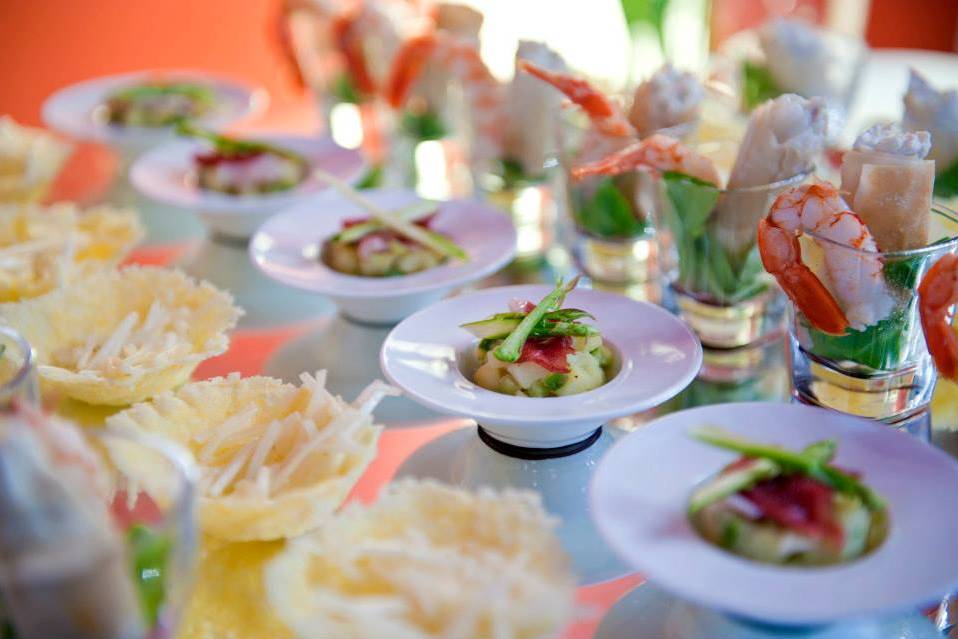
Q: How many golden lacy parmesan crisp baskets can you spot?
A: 5